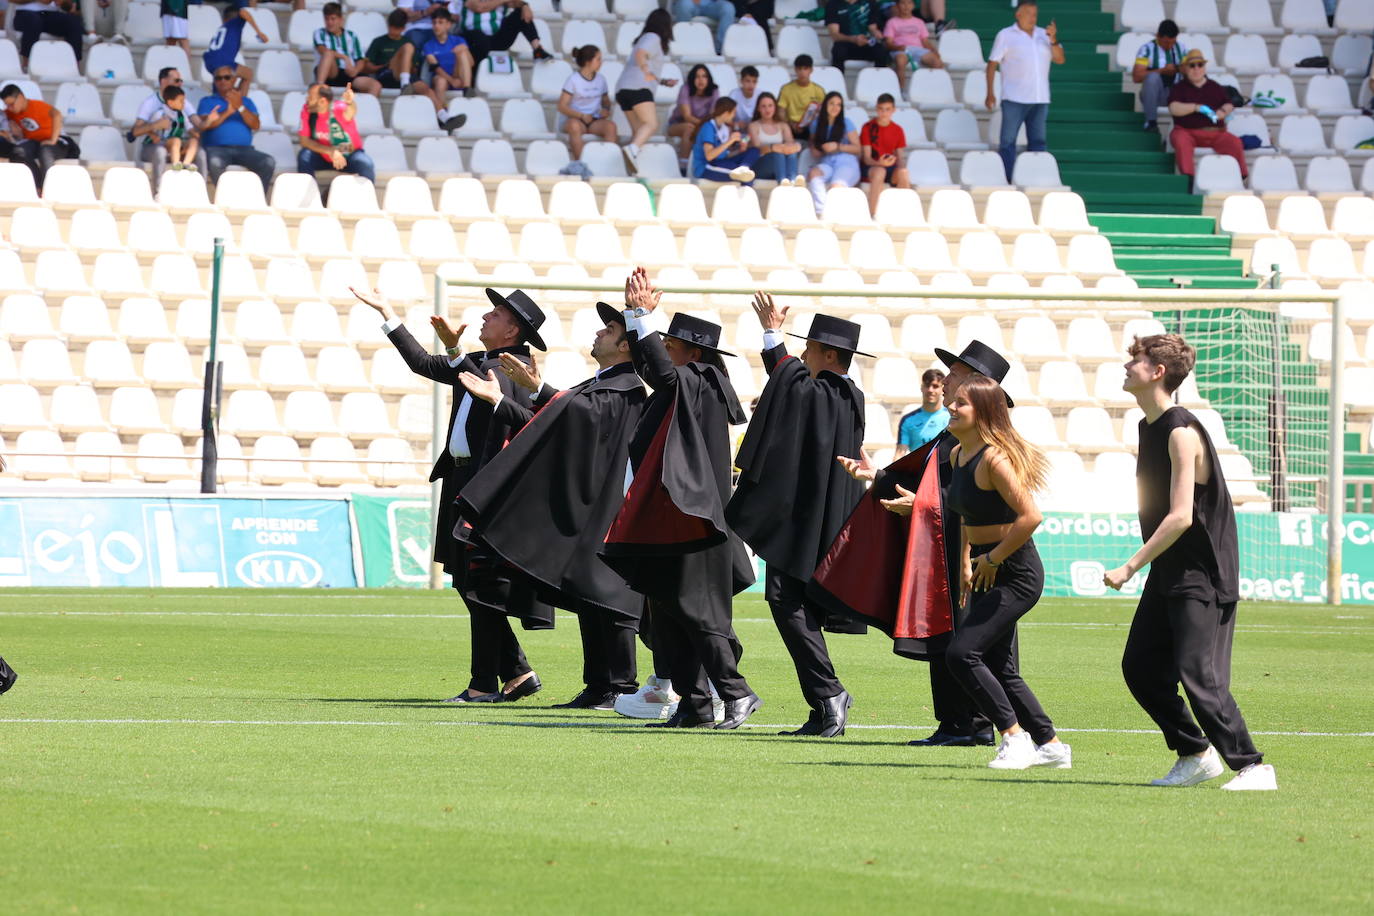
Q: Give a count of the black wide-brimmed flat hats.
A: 5